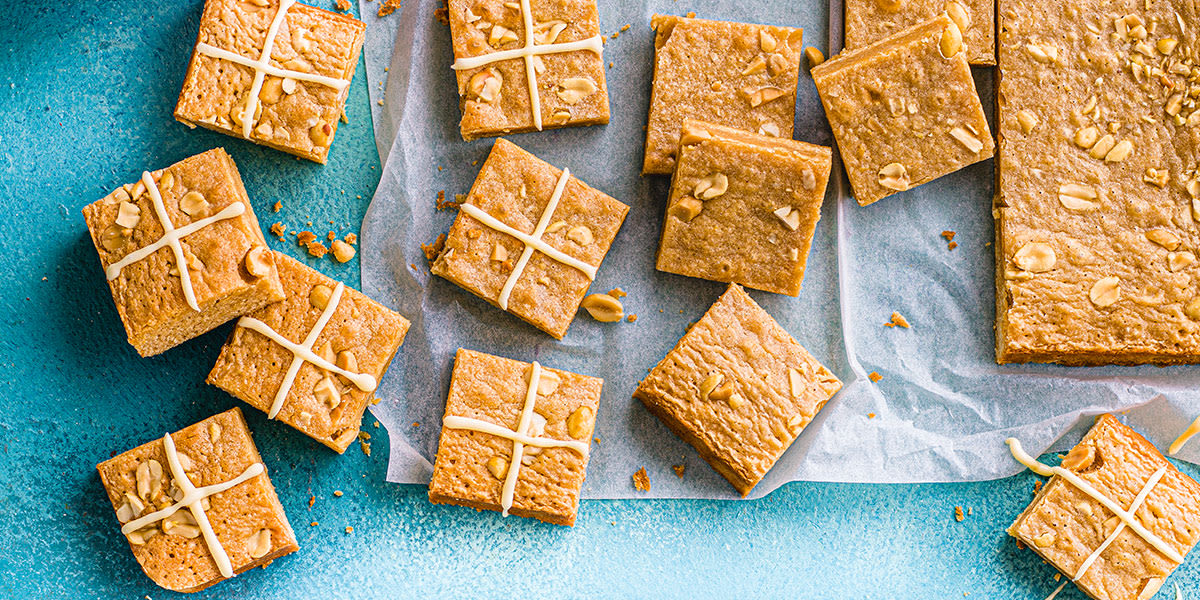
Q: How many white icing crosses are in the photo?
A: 8